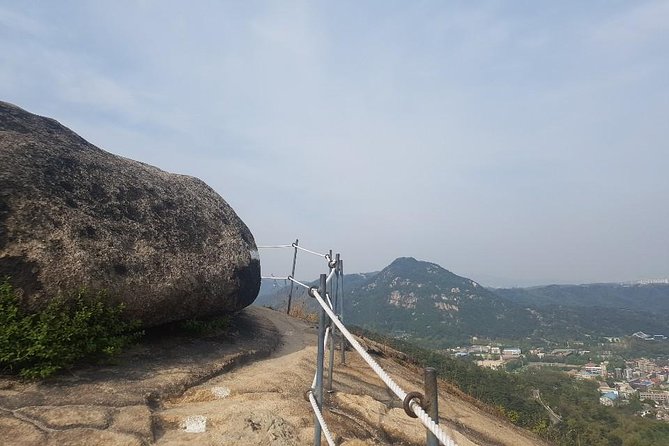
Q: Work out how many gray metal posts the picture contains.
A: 6